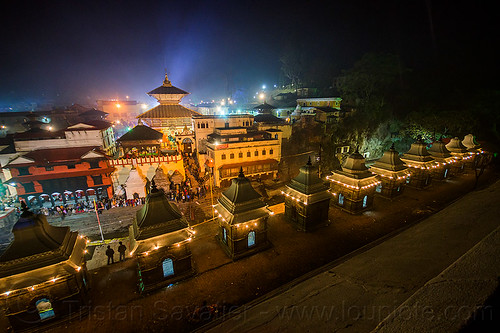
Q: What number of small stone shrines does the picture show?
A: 10